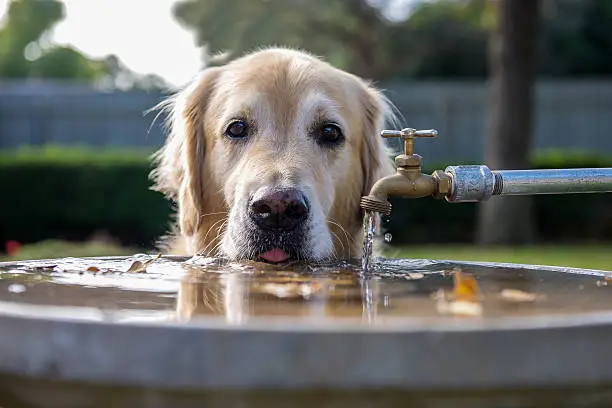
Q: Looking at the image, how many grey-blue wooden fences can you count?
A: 1